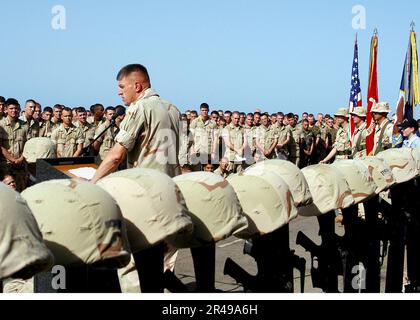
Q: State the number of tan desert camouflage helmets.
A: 11